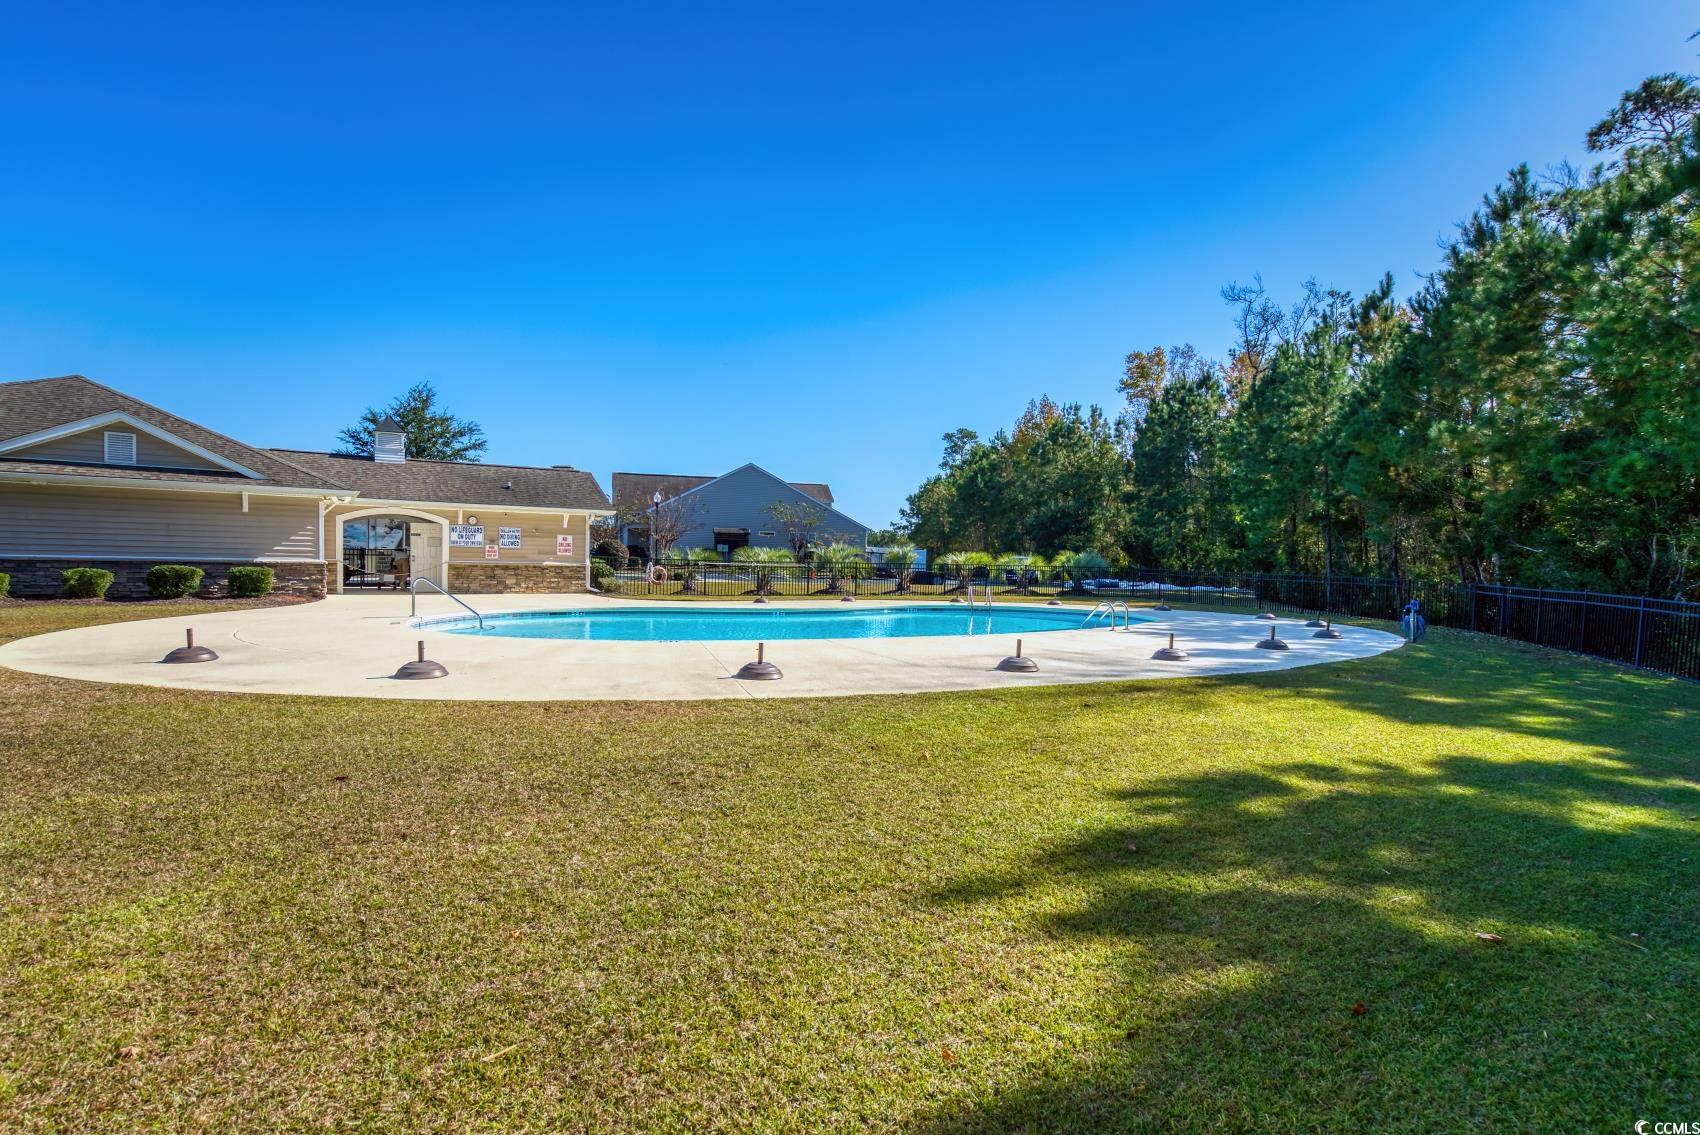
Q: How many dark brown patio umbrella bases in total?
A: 14